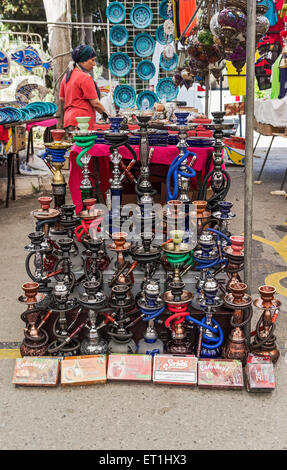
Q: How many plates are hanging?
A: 12